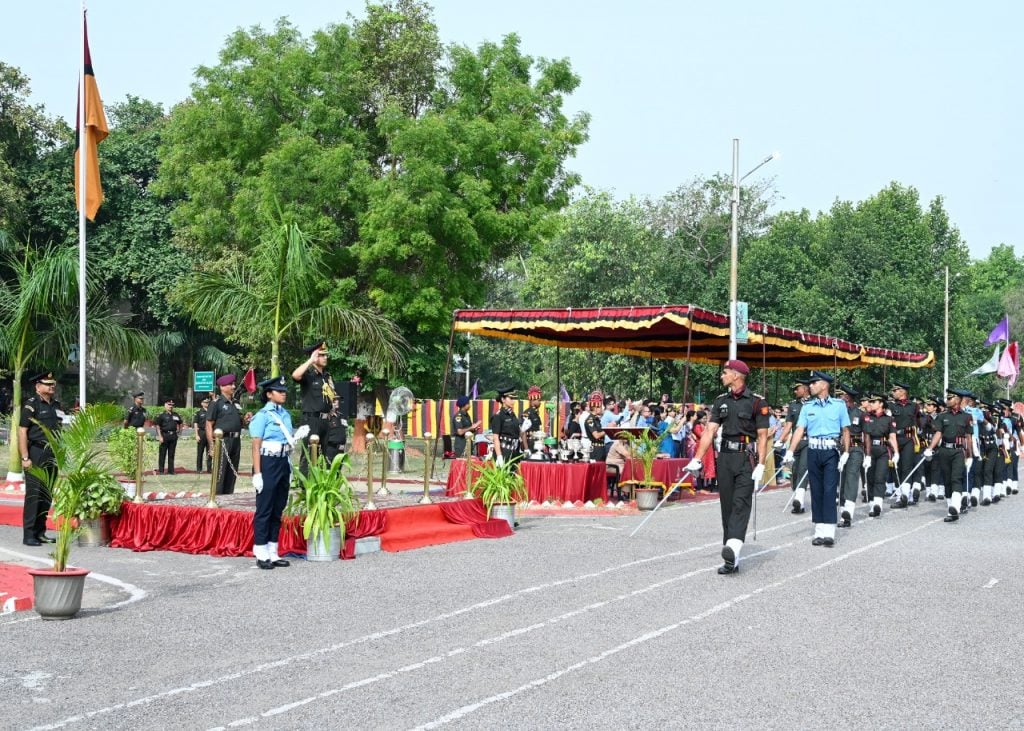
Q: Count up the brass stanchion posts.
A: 7